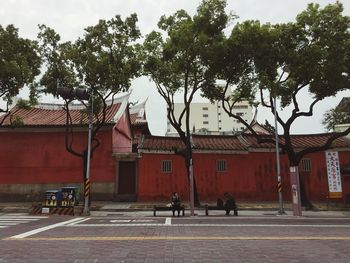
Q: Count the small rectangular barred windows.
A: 3